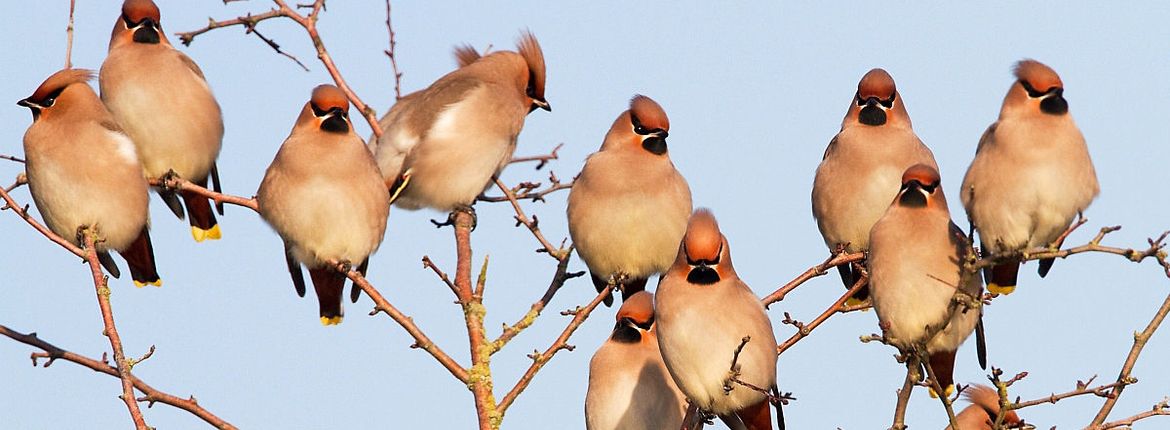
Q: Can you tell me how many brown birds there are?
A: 11